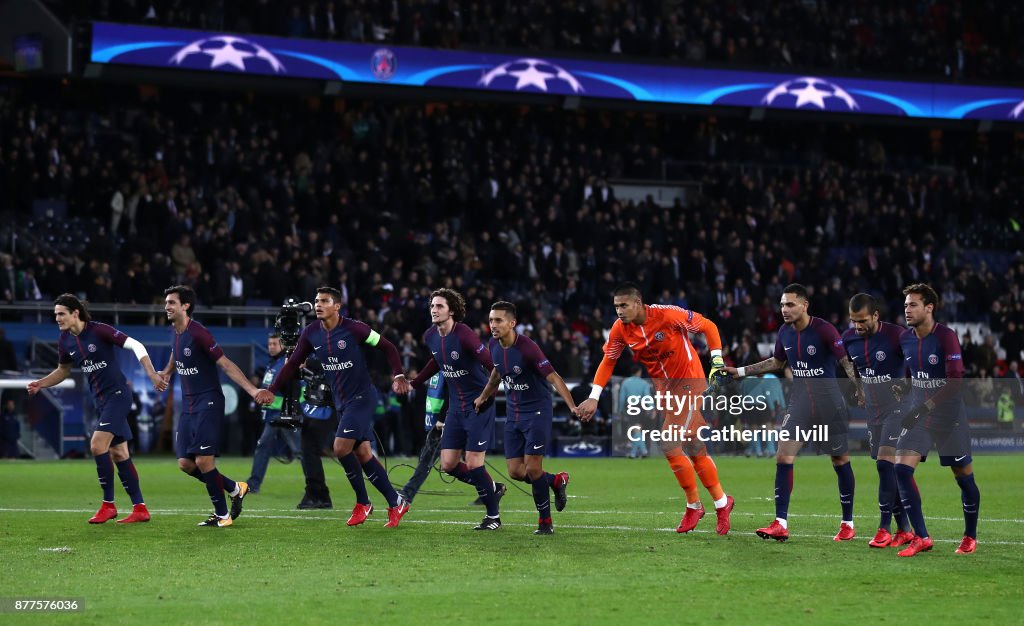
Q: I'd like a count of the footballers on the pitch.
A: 9